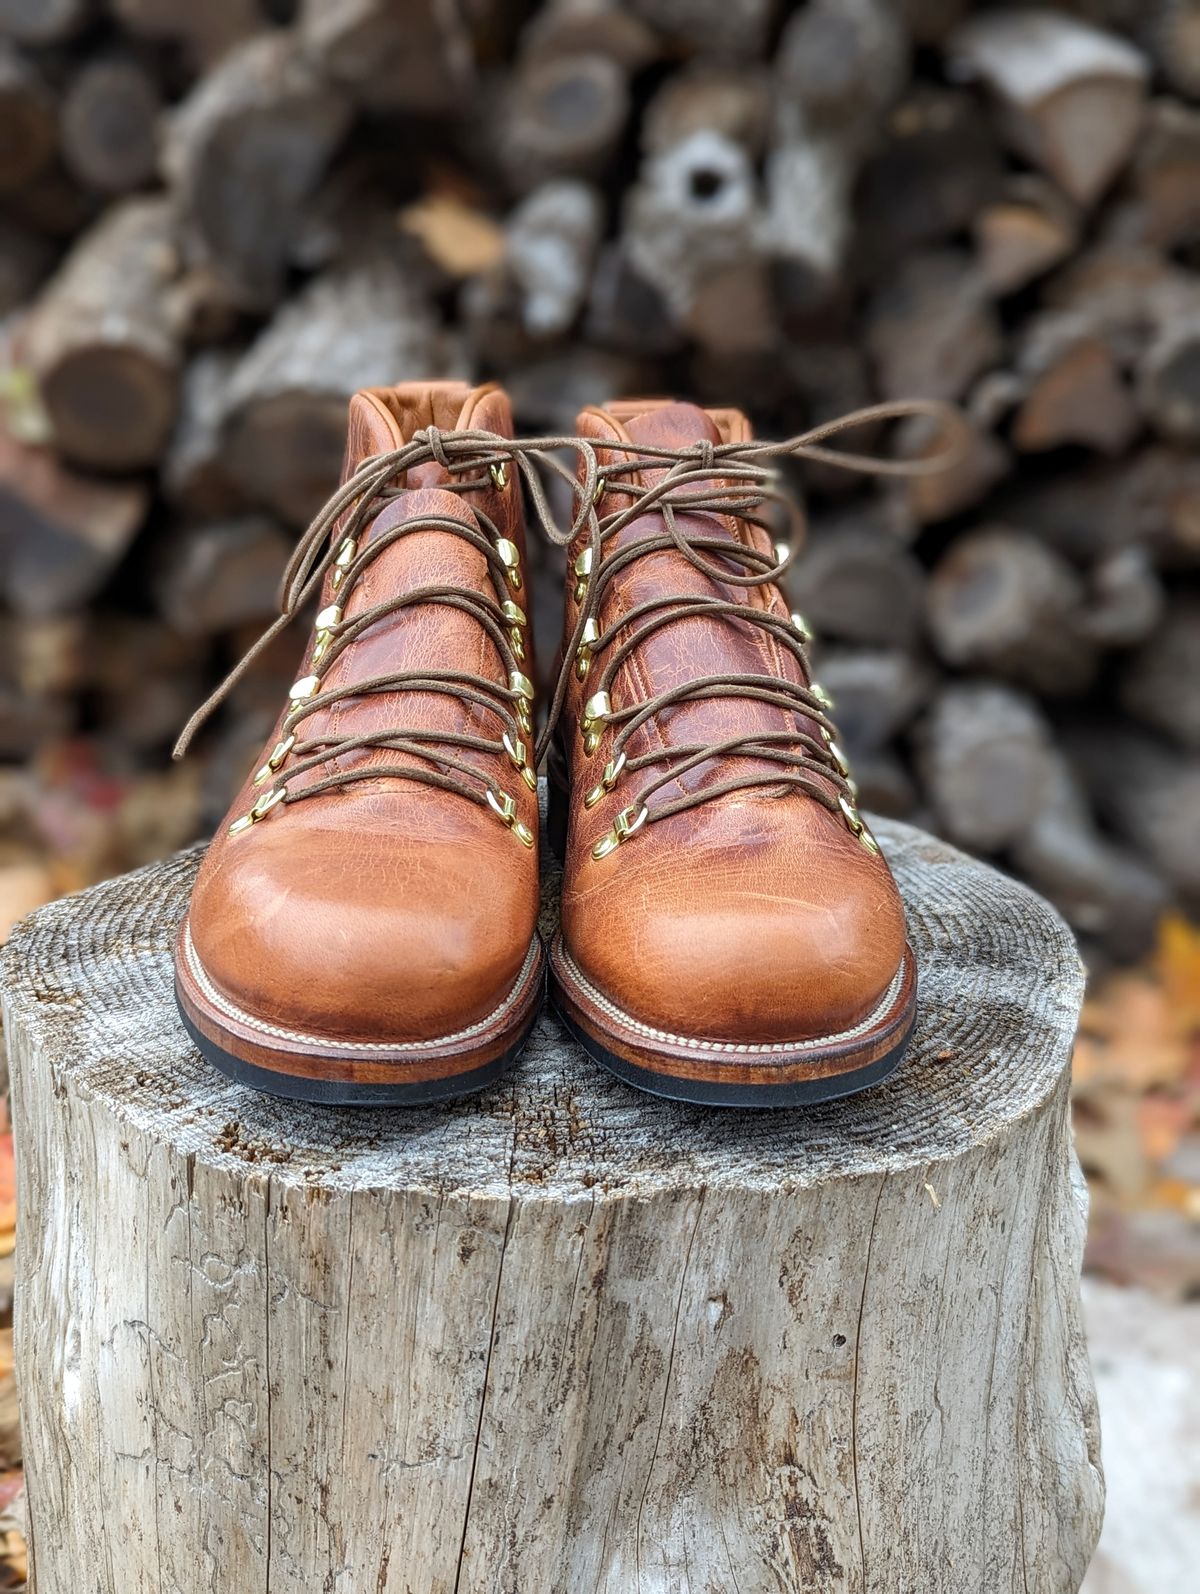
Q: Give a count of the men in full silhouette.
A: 0